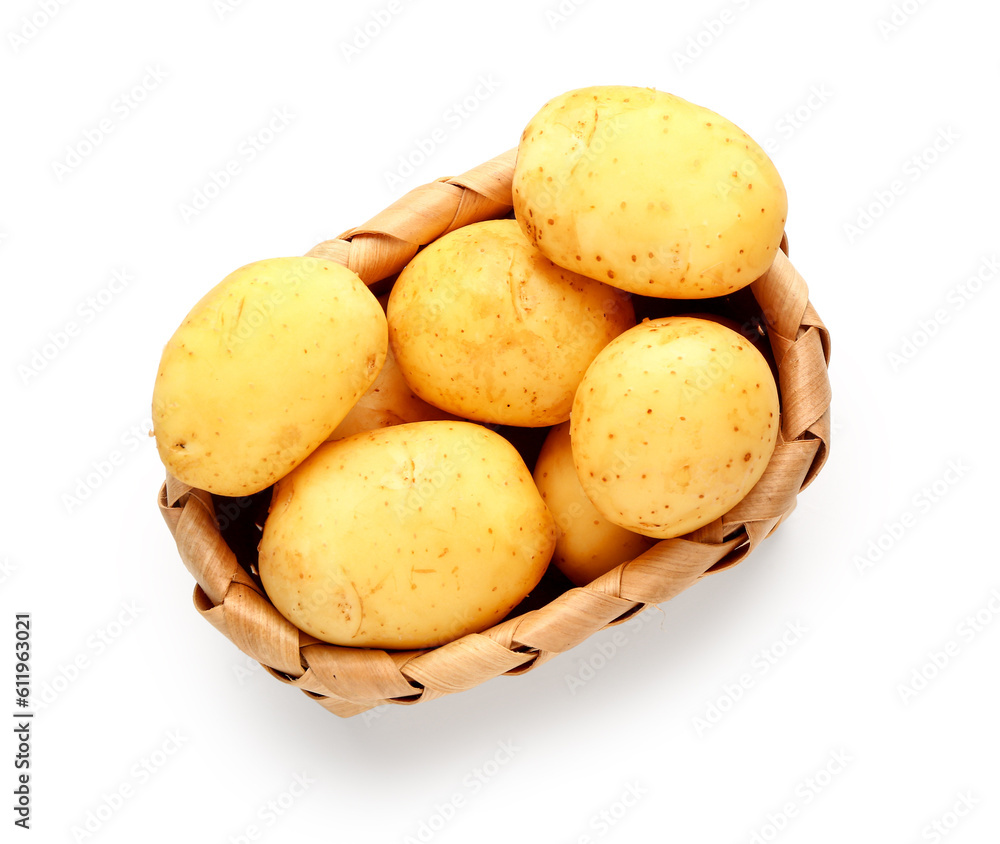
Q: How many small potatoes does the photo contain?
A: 7